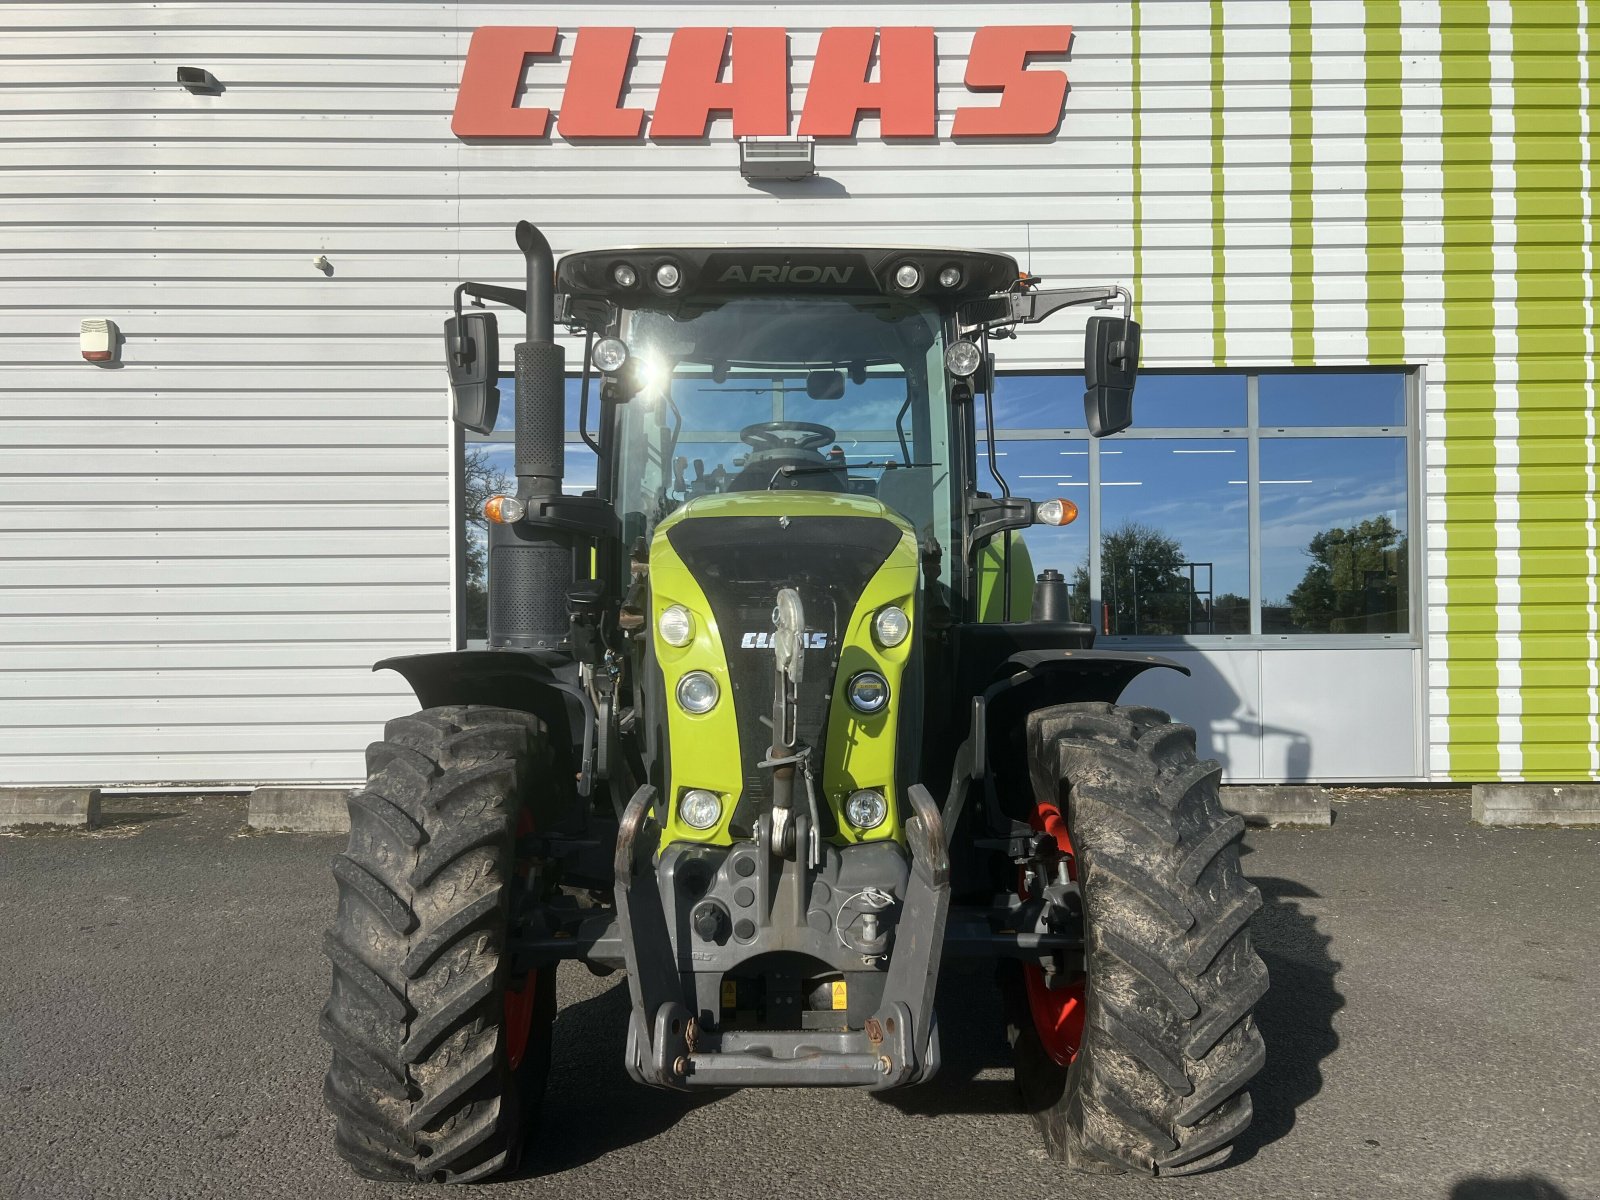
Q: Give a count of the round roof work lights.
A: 4